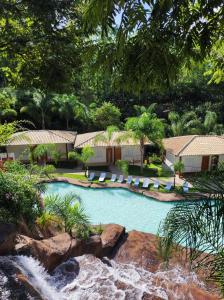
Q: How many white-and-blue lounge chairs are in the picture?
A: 10